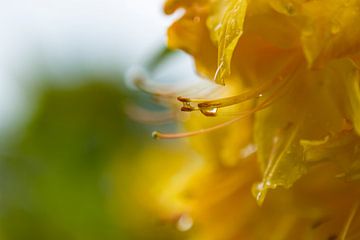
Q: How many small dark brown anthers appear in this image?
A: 3